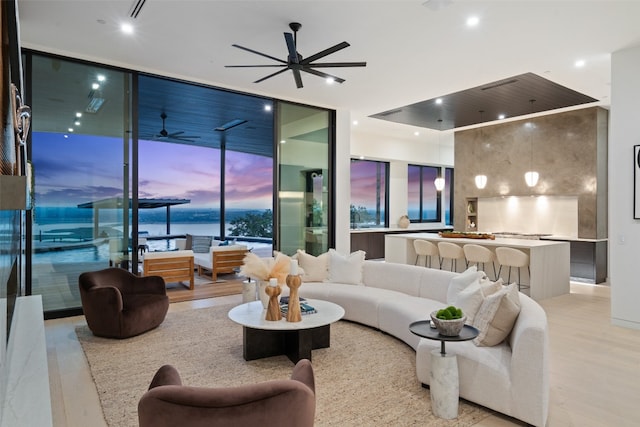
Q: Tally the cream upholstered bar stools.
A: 4